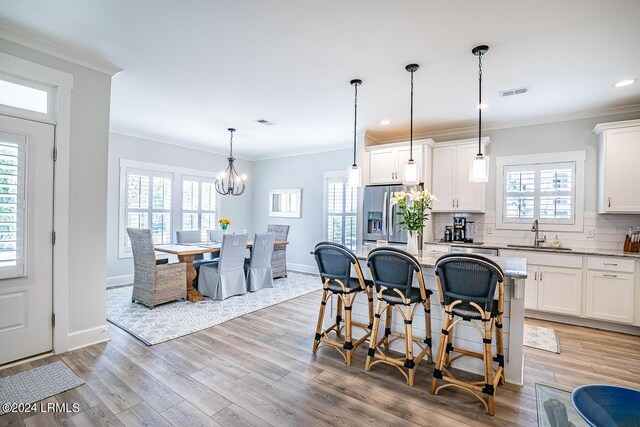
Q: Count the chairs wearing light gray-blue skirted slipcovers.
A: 4